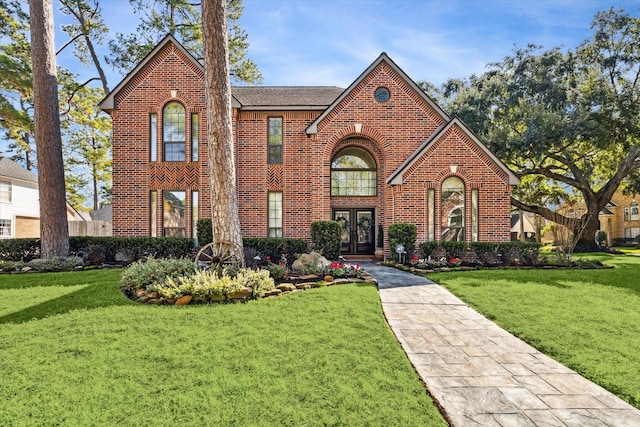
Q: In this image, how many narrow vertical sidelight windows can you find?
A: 6